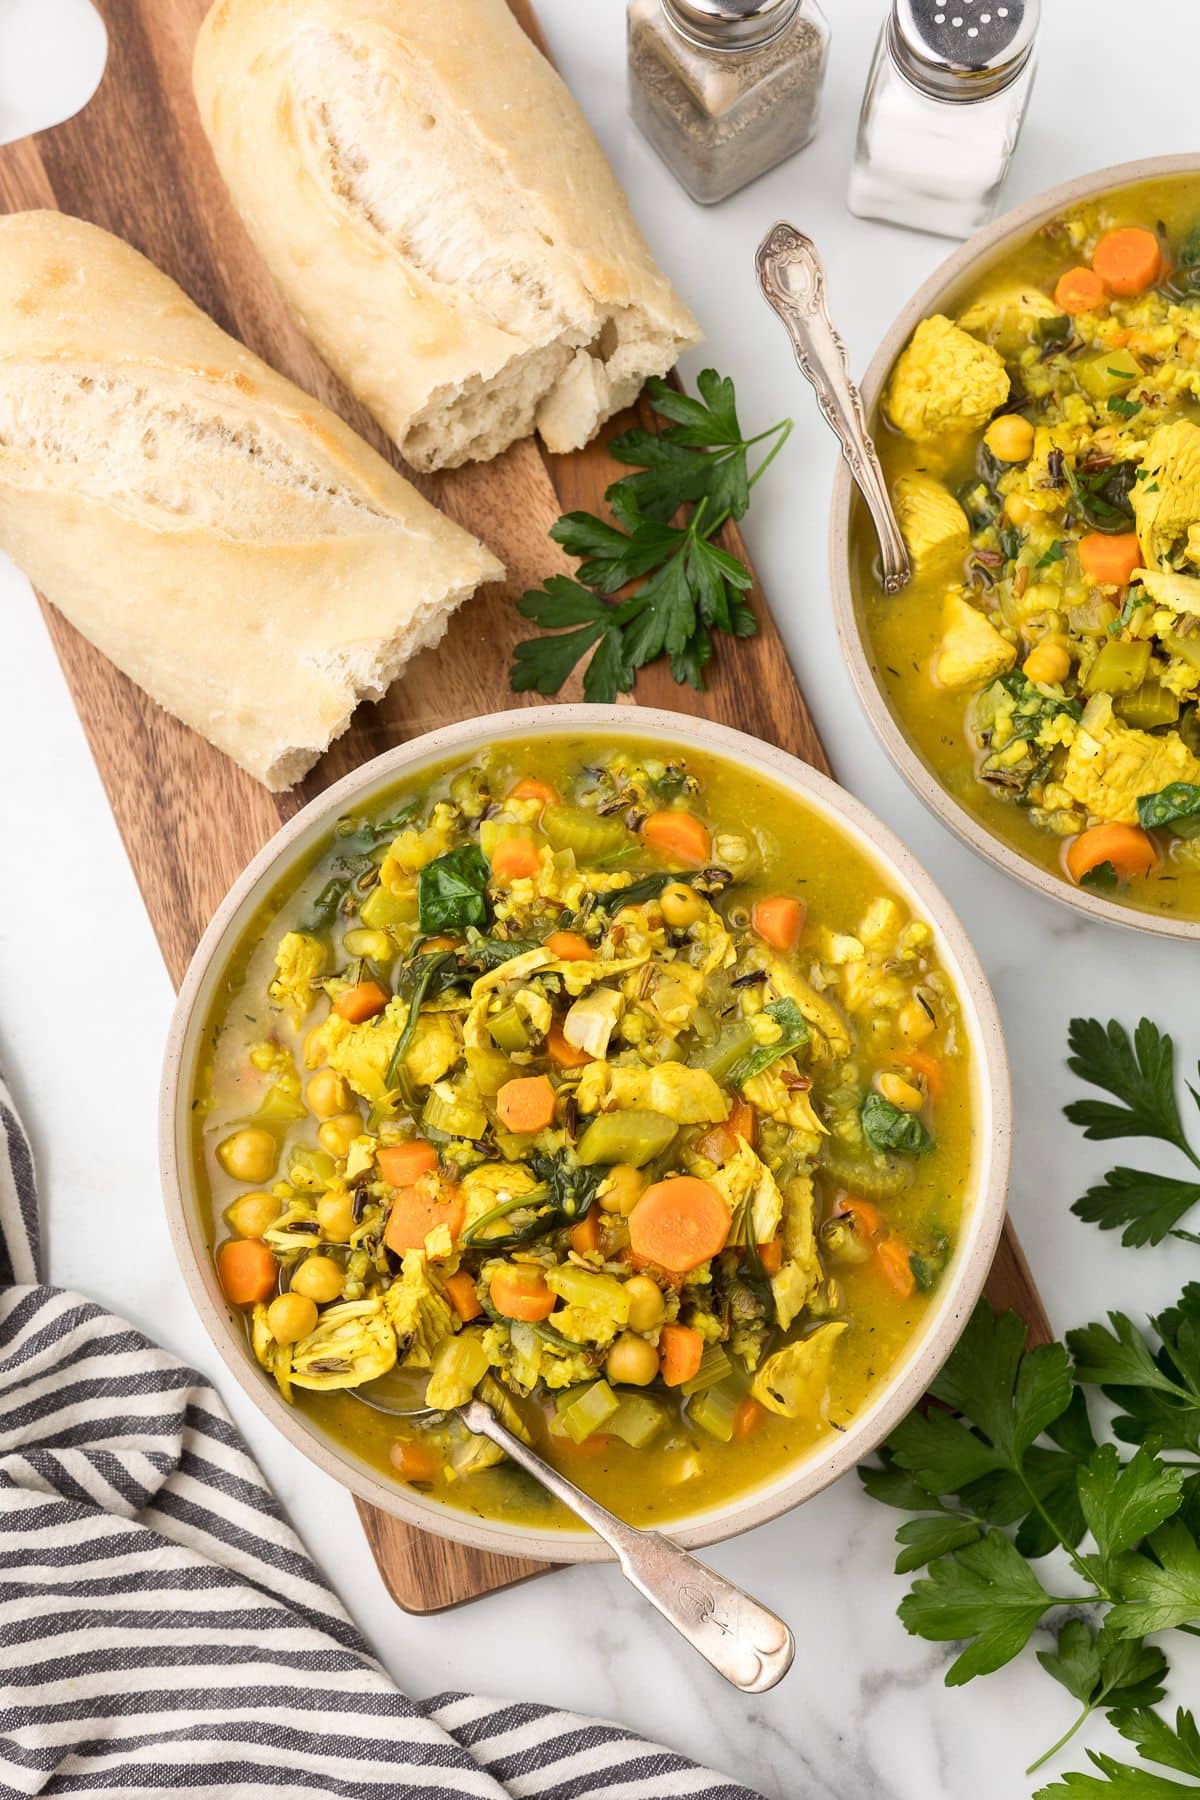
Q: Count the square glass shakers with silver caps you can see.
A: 2